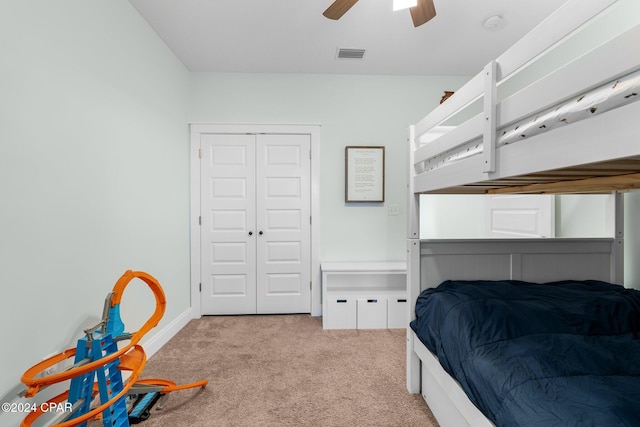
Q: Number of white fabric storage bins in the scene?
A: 3